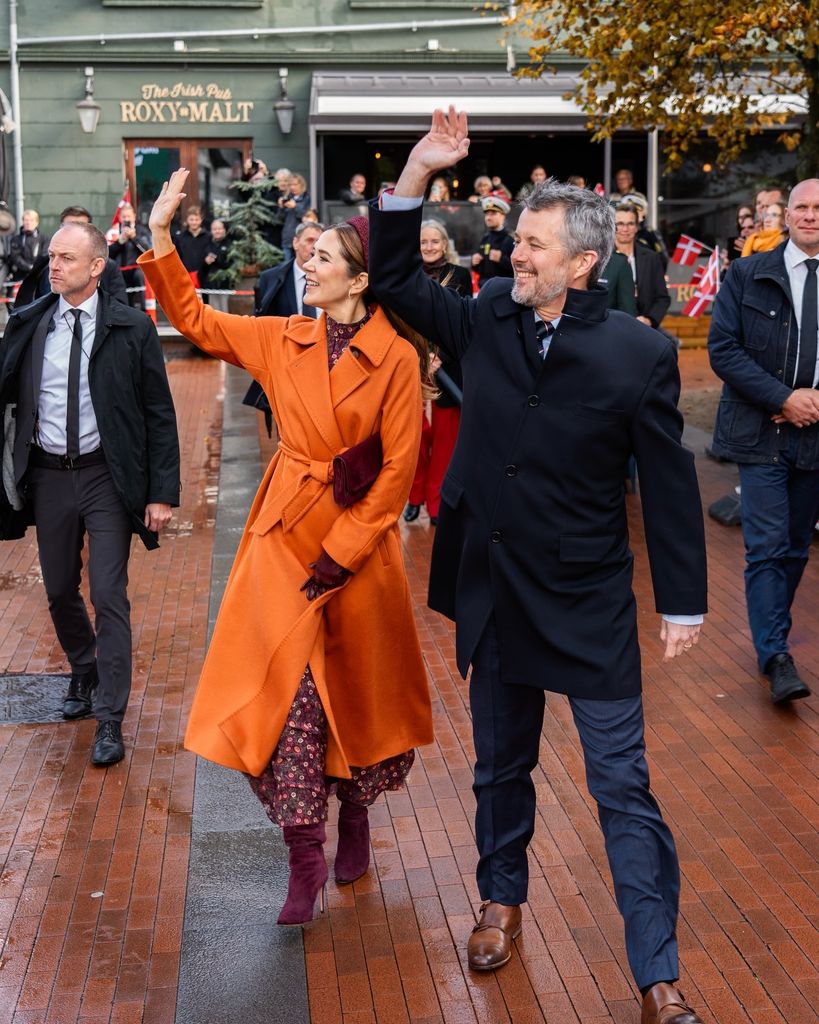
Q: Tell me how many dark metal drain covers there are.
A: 1